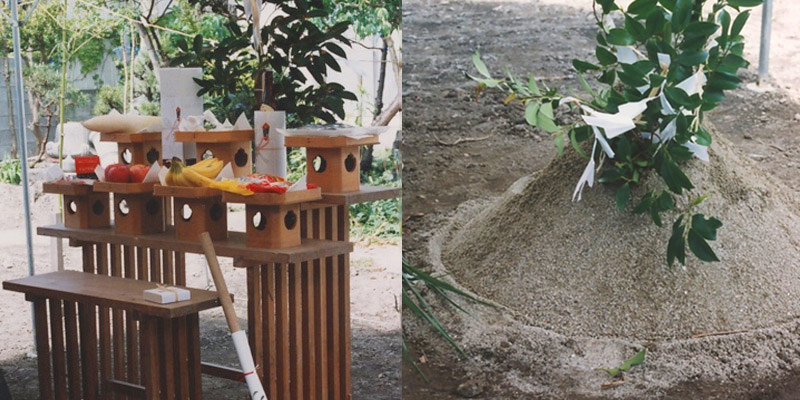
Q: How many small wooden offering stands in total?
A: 7